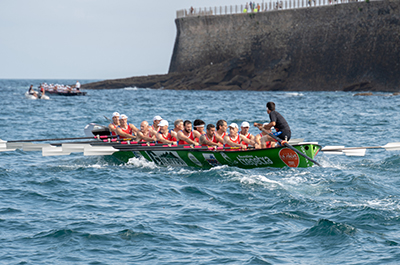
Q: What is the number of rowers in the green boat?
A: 13